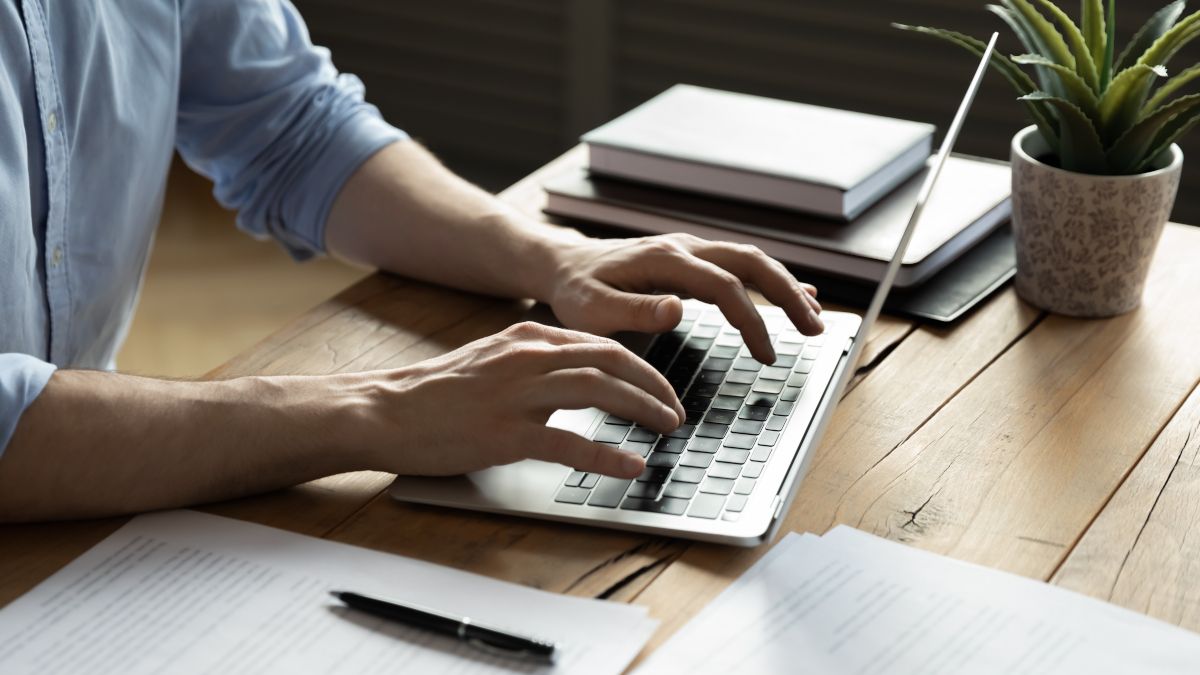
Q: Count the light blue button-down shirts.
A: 1